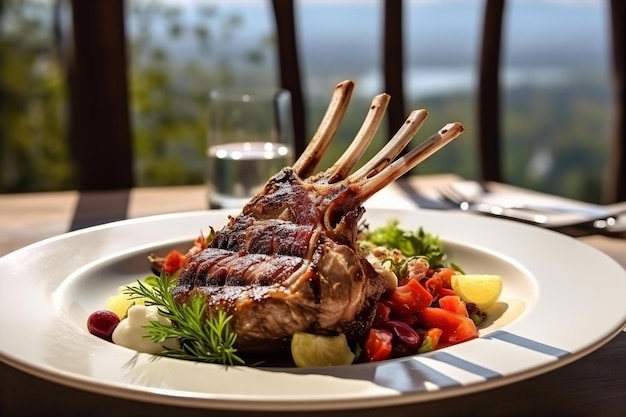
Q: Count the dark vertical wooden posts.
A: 5